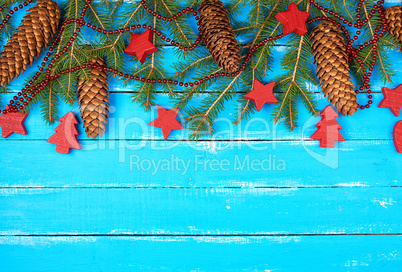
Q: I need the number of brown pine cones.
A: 5